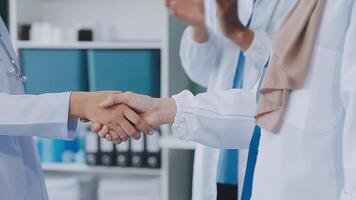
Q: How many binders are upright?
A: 5